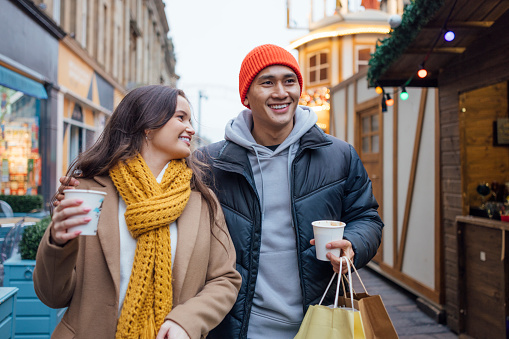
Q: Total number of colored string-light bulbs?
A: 5